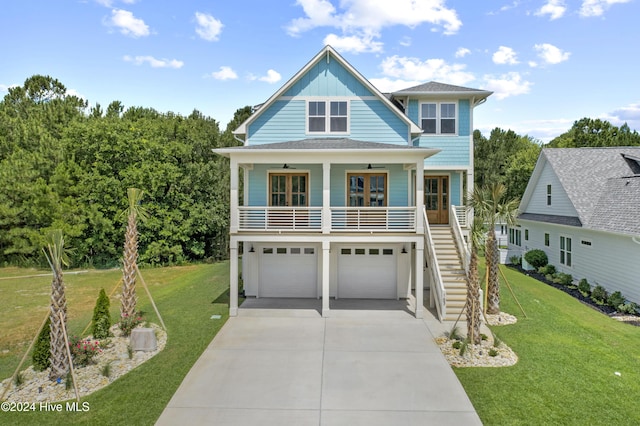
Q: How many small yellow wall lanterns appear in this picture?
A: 0